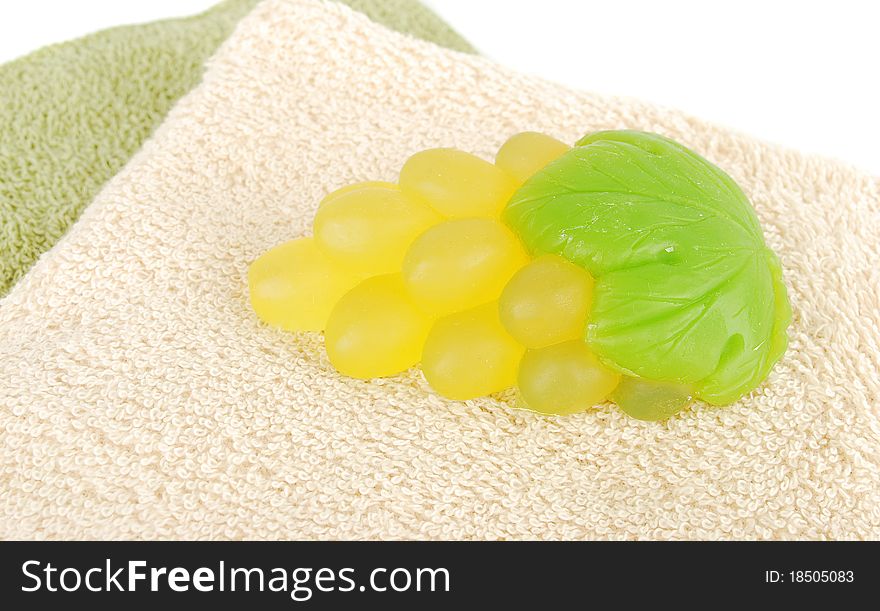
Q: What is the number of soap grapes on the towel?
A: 10